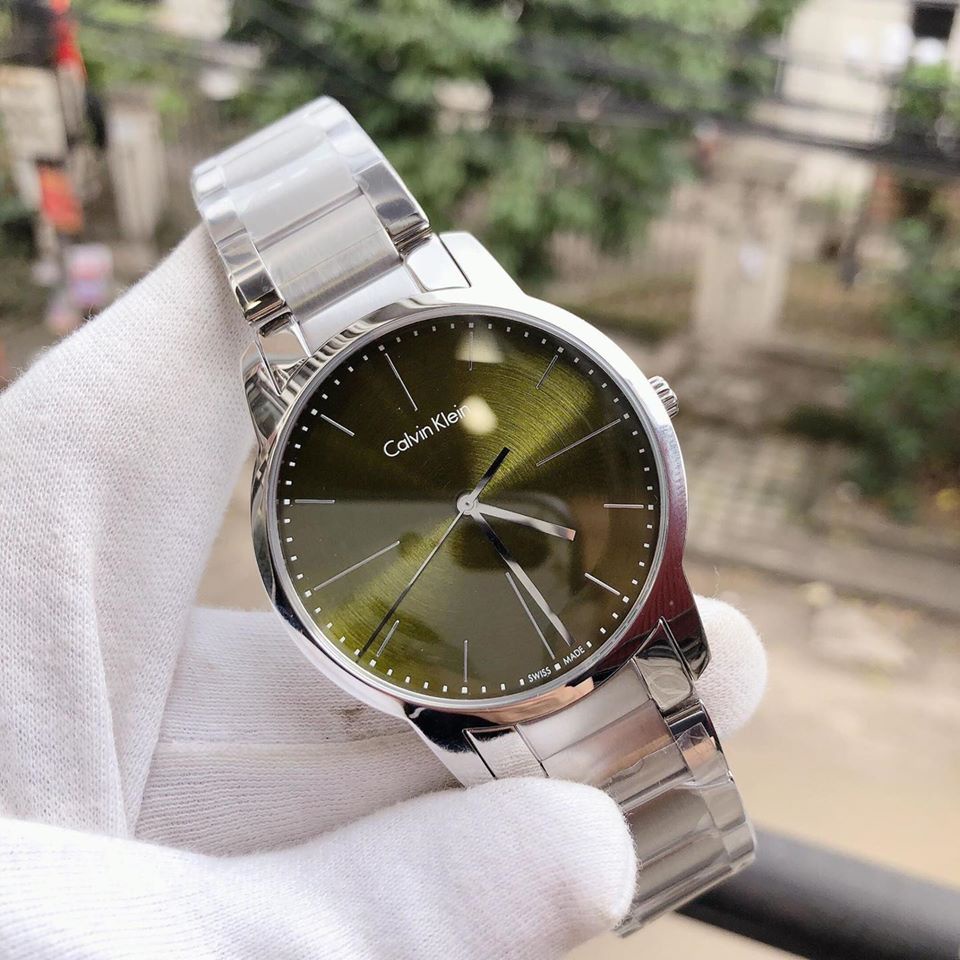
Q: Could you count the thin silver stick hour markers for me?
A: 12